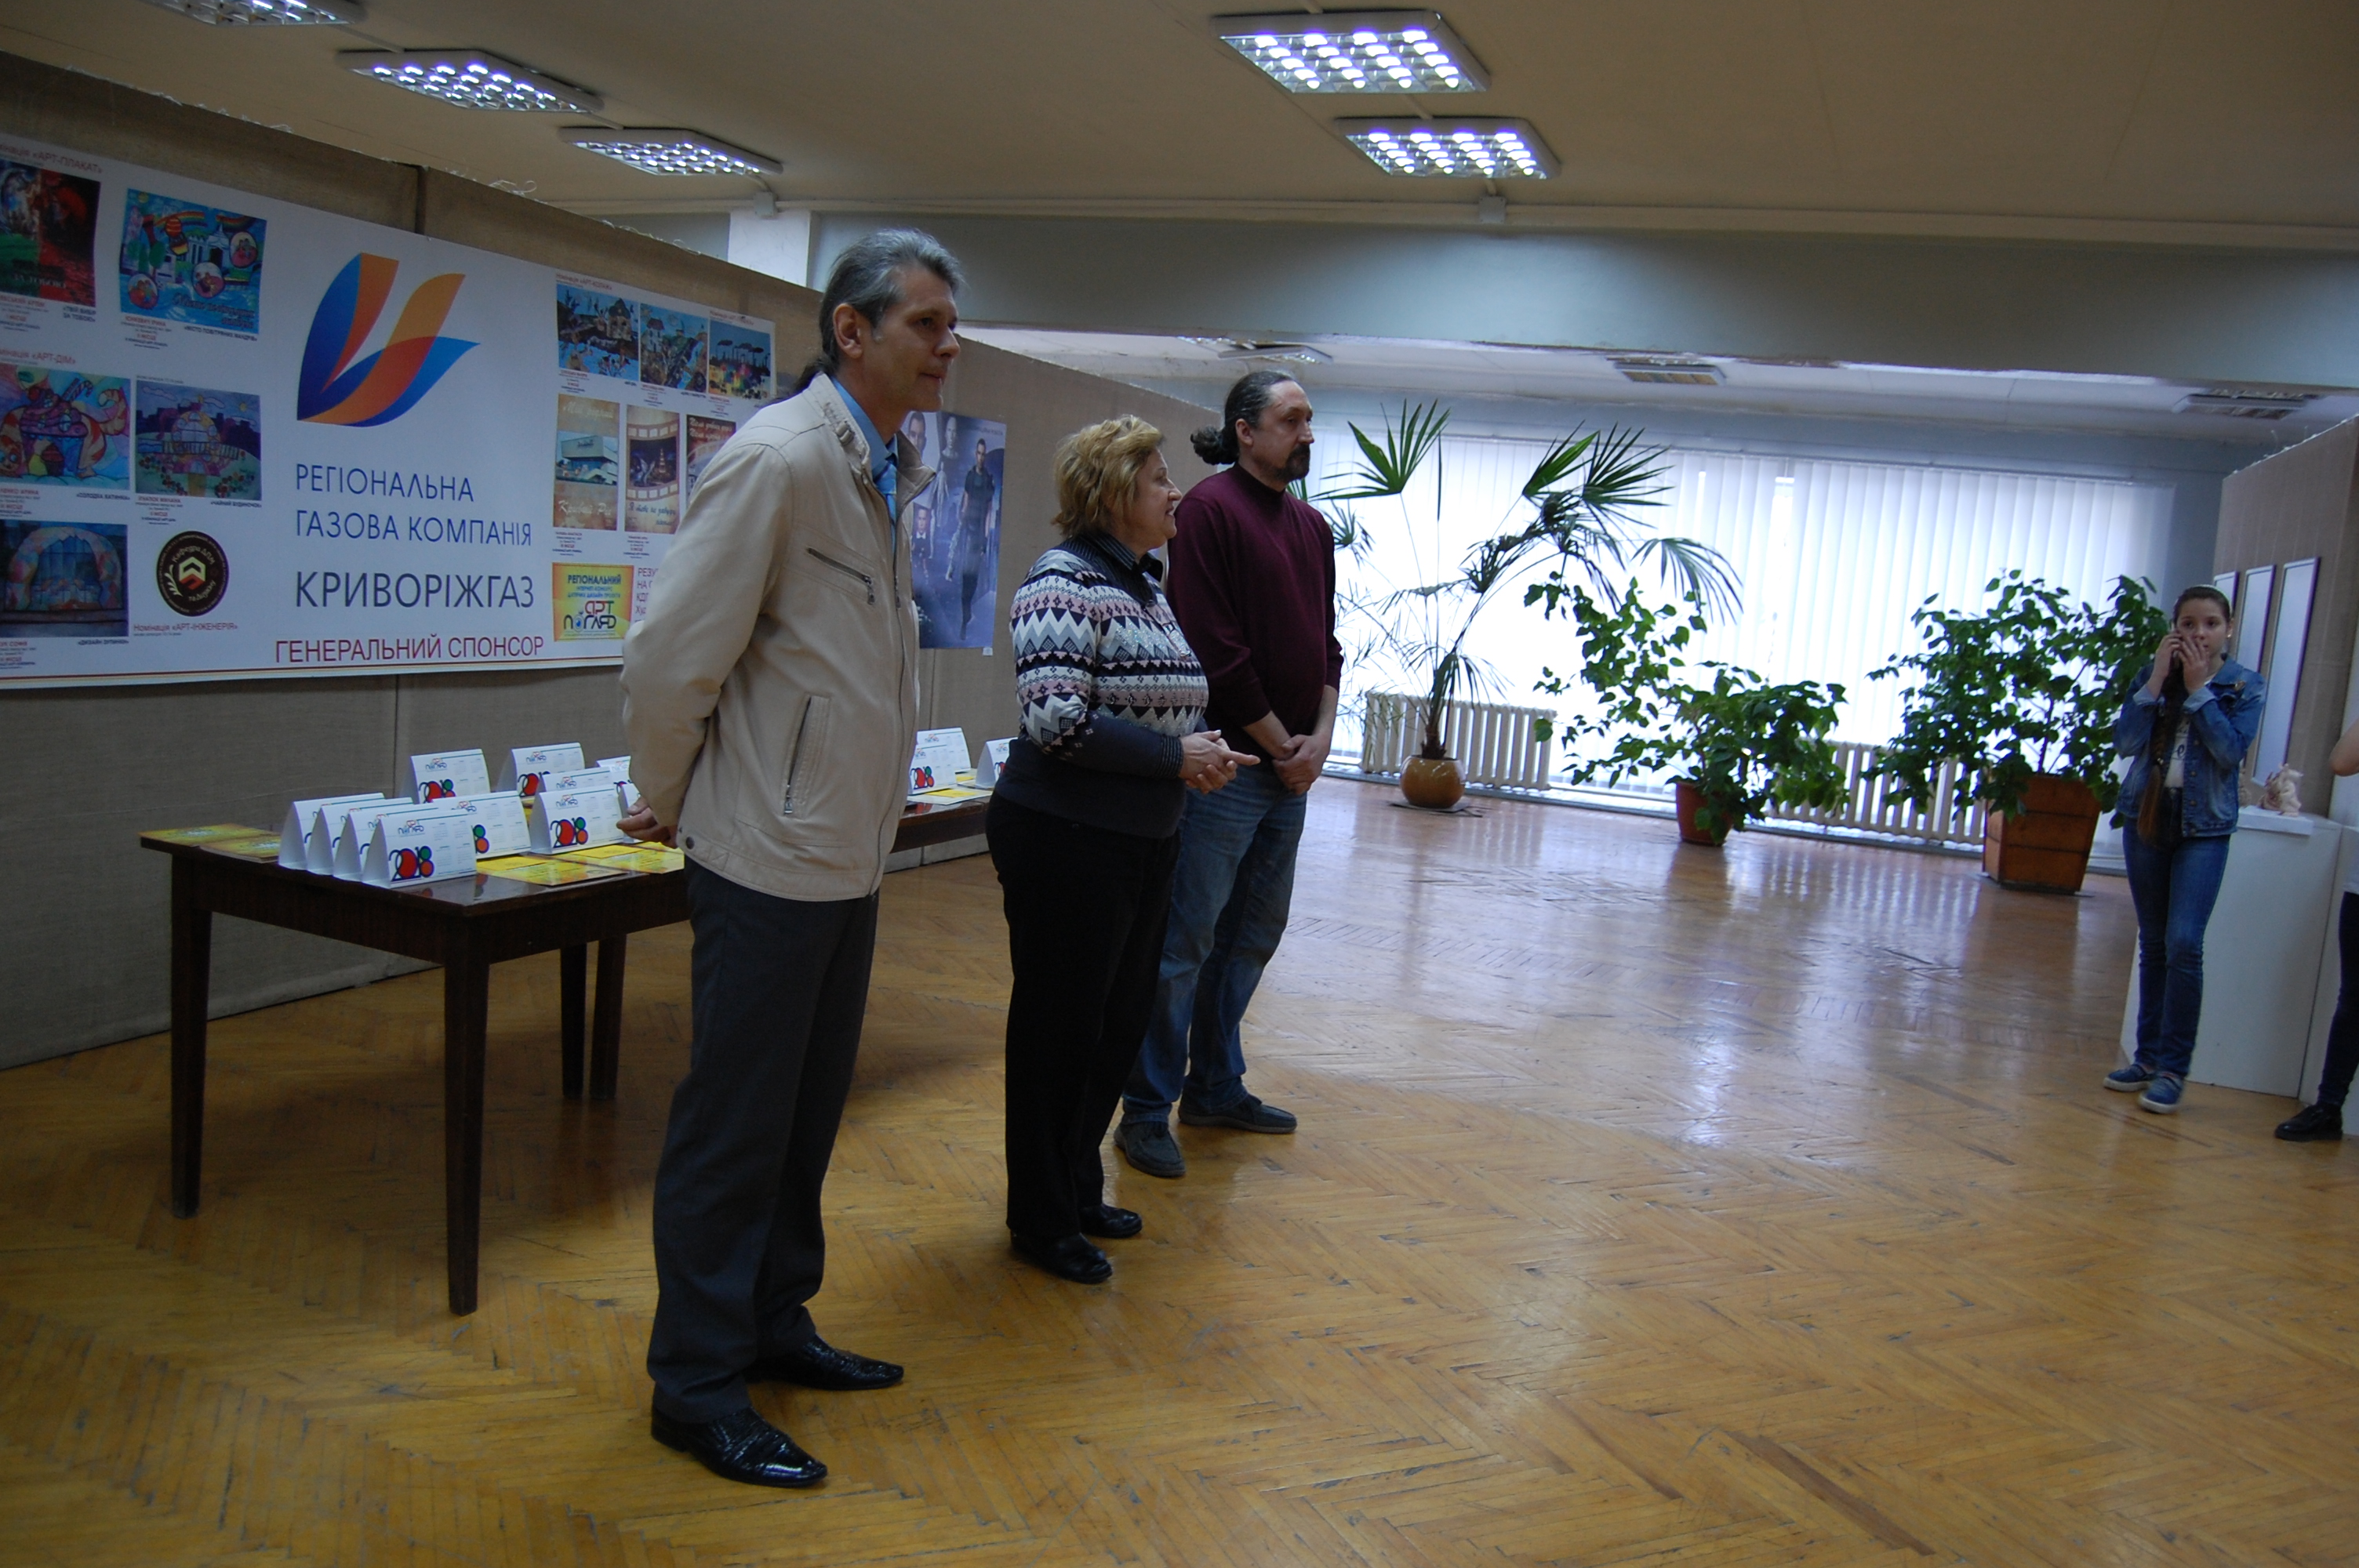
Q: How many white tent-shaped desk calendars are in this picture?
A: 14